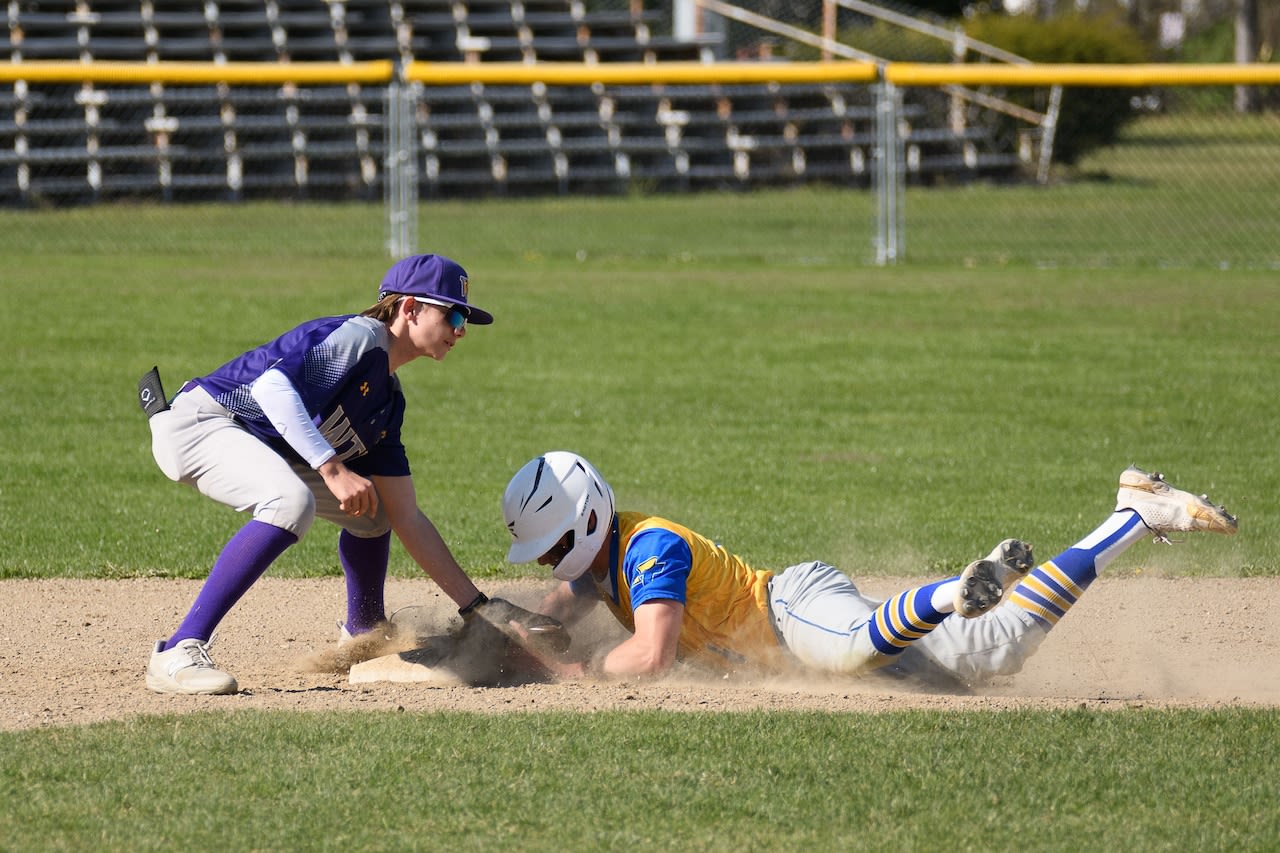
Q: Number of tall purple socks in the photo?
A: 2